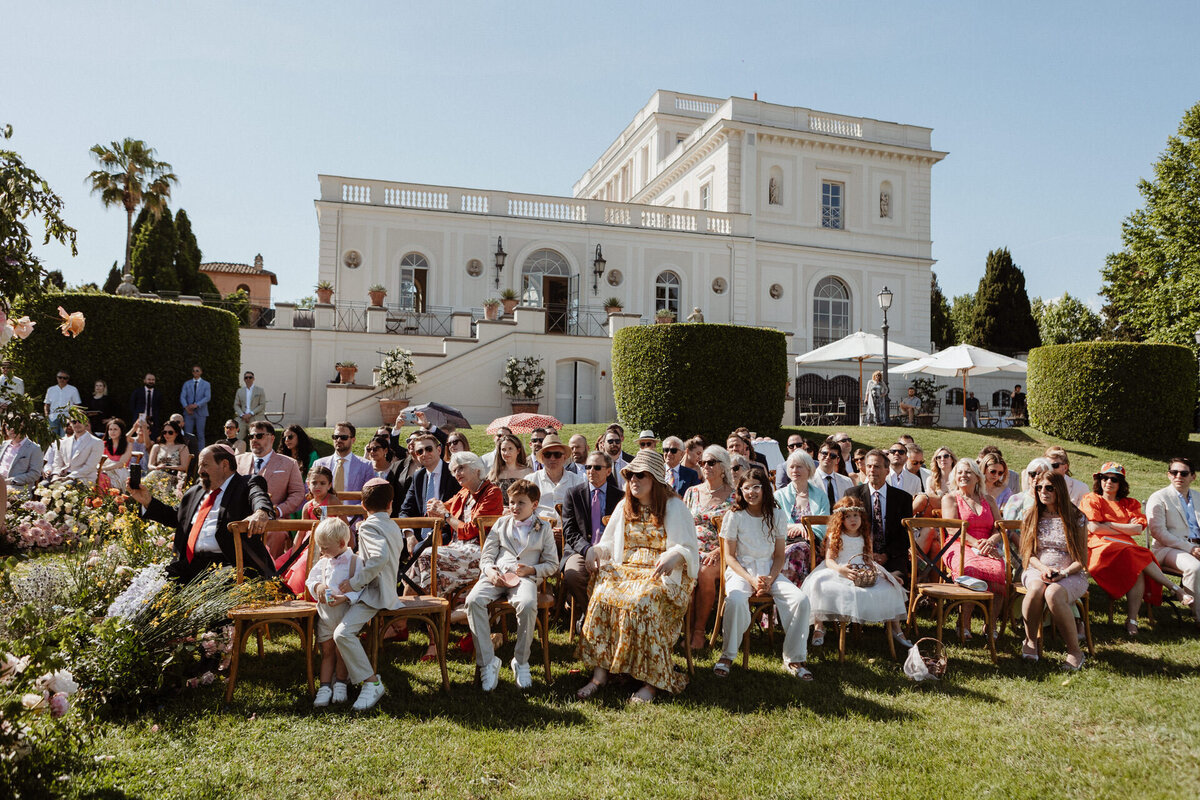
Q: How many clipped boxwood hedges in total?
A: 3